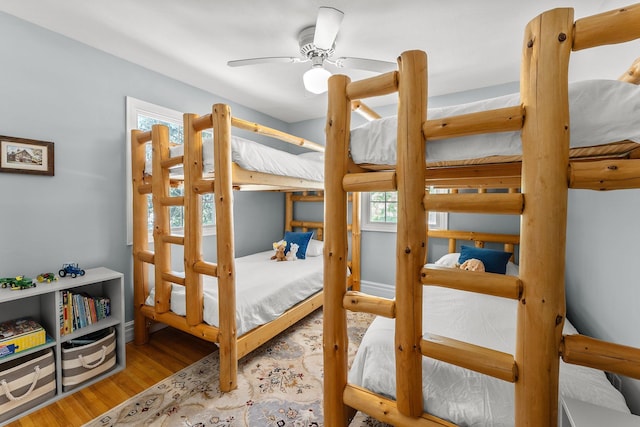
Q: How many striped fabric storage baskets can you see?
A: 2